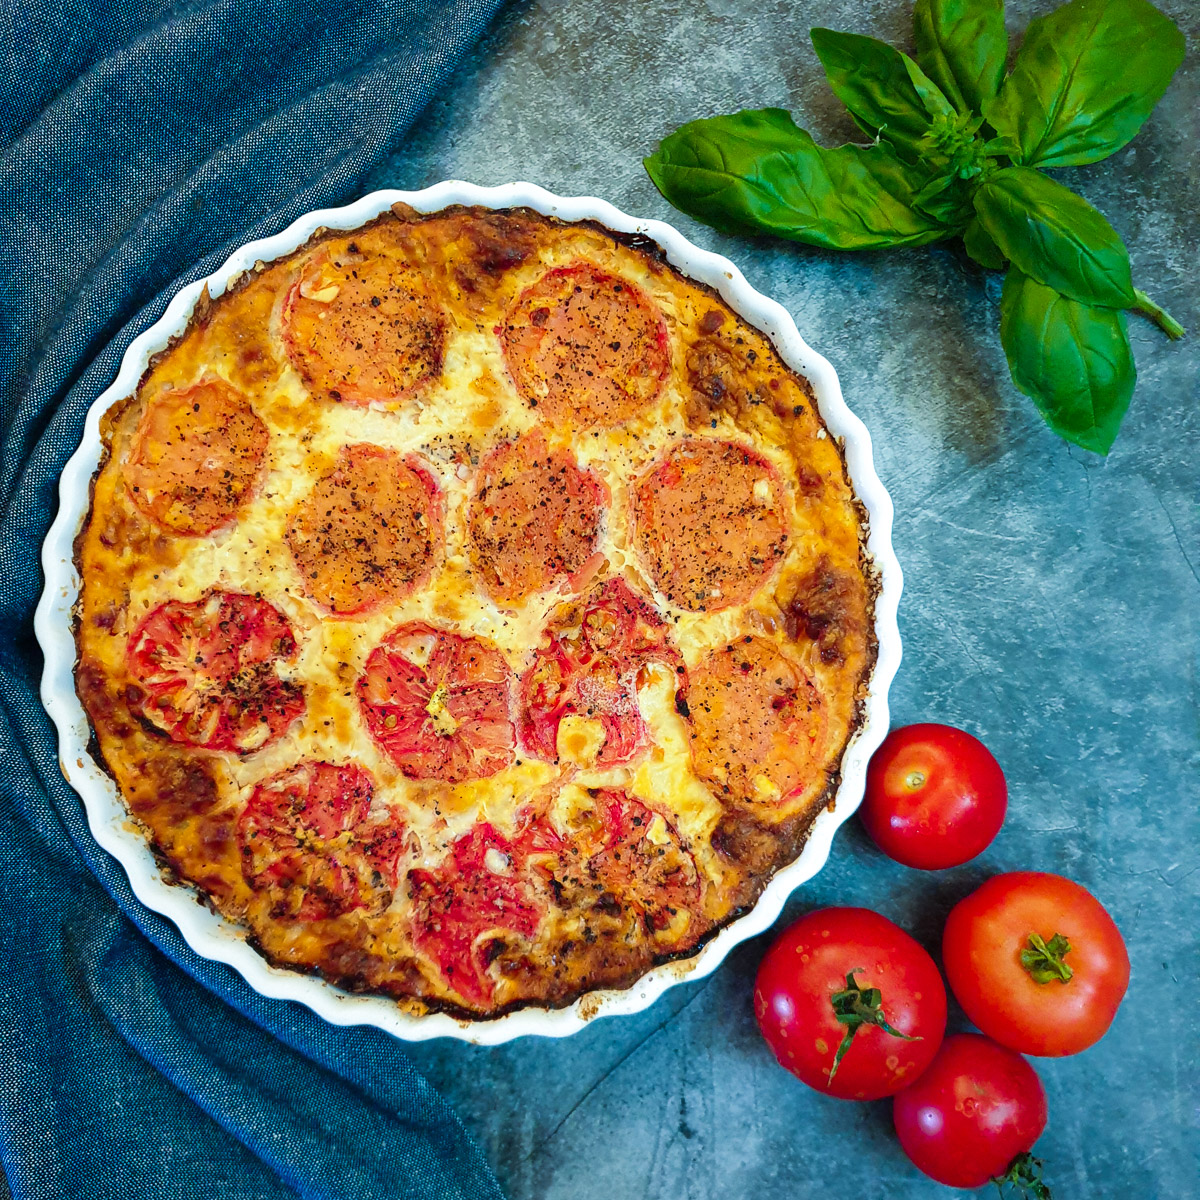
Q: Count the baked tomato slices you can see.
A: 13